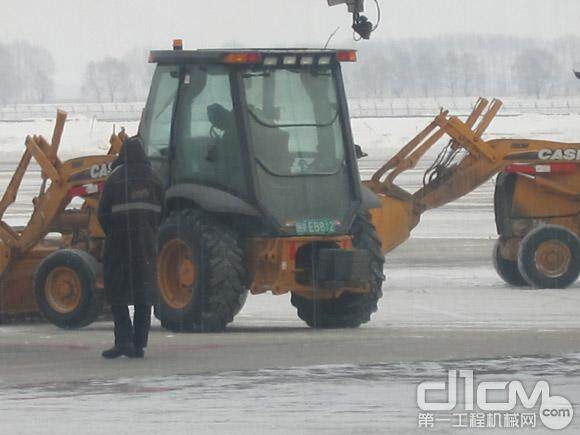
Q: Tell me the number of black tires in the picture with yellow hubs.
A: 3